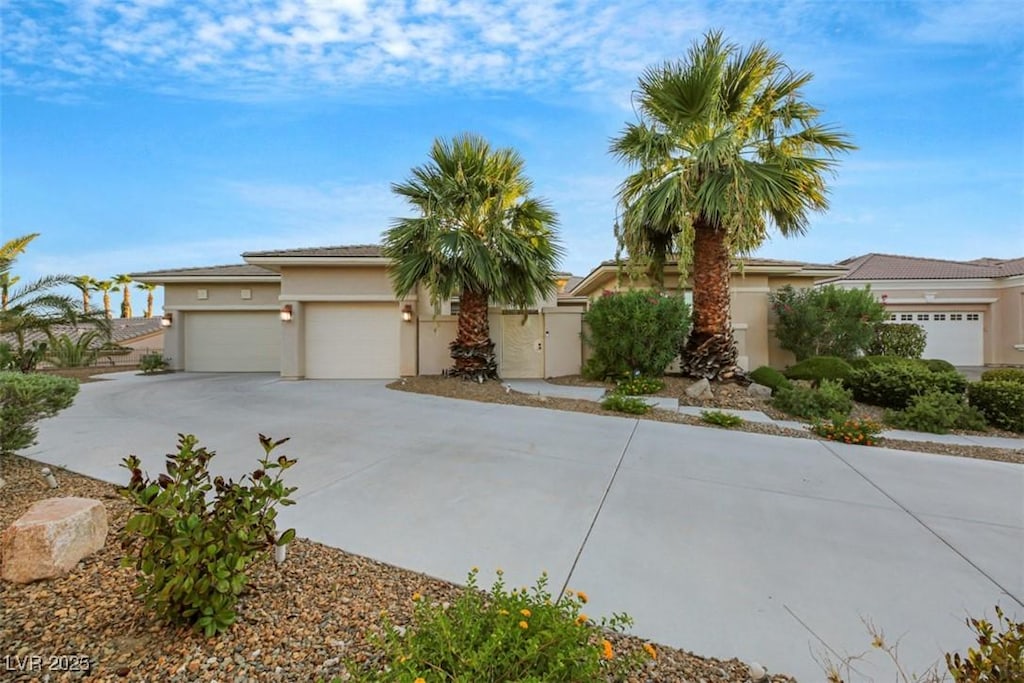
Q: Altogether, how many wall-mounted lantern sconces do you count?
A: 3